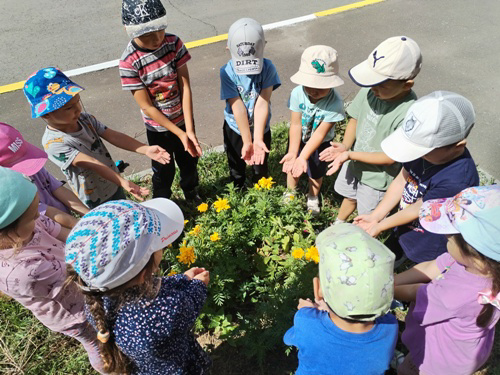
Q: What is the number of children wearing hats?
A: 11